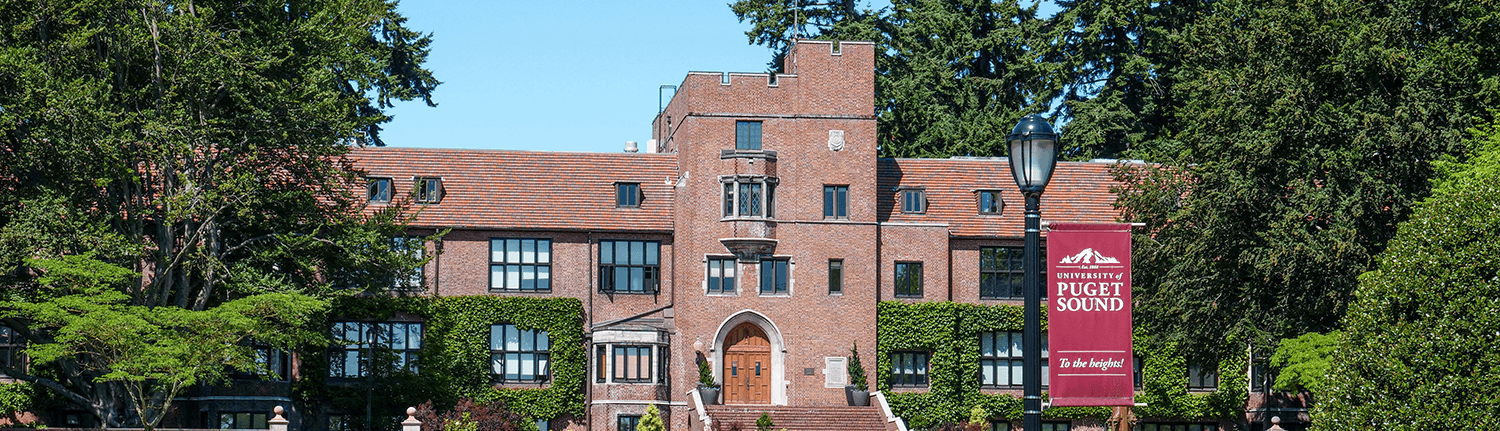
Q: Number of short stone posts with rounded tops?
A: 3